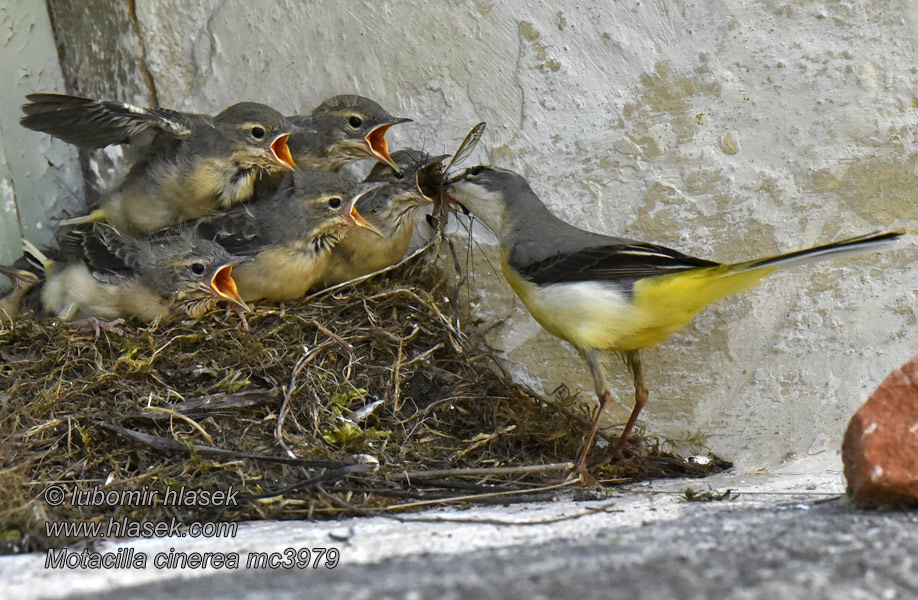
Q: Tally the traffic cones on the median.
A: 0